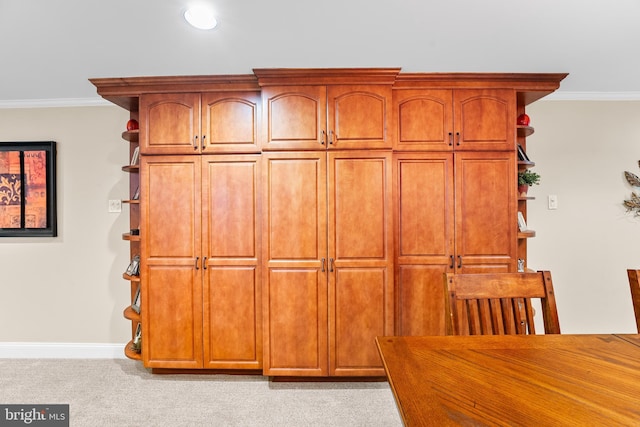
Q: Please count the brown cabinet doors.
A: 12